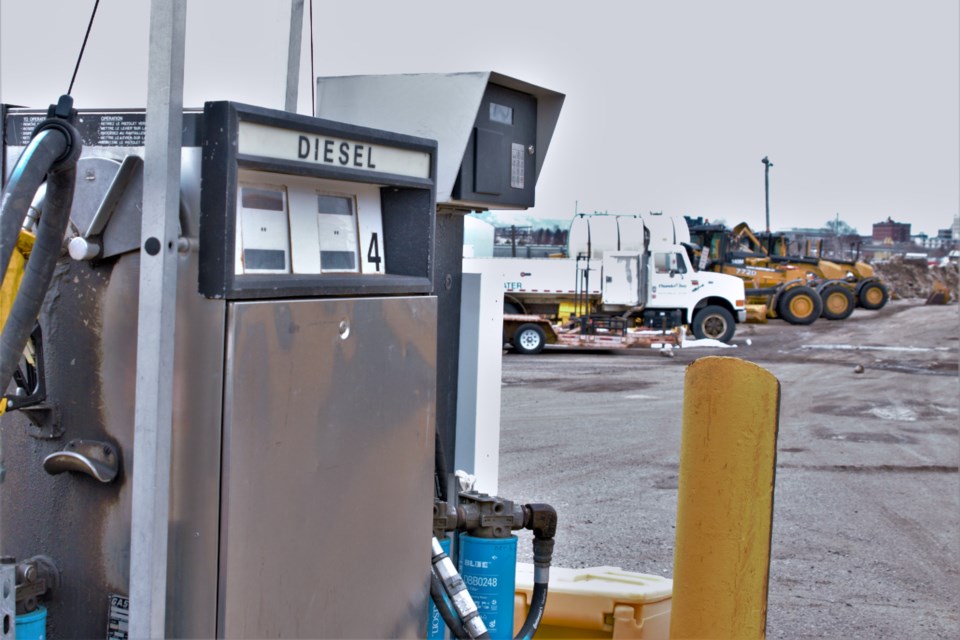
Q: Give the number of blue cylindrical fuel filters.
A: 3